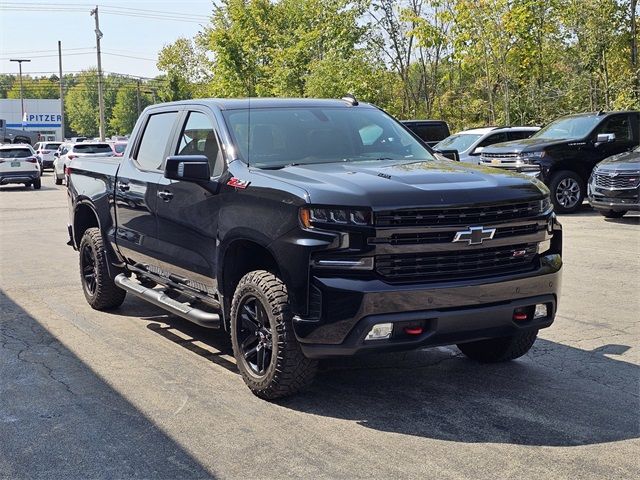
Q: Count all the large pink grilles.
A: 0